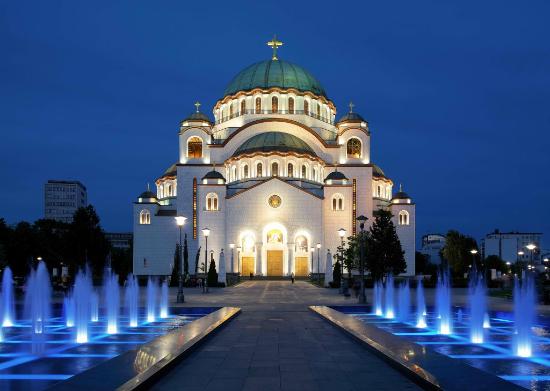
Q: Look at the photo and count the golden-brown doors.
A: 3